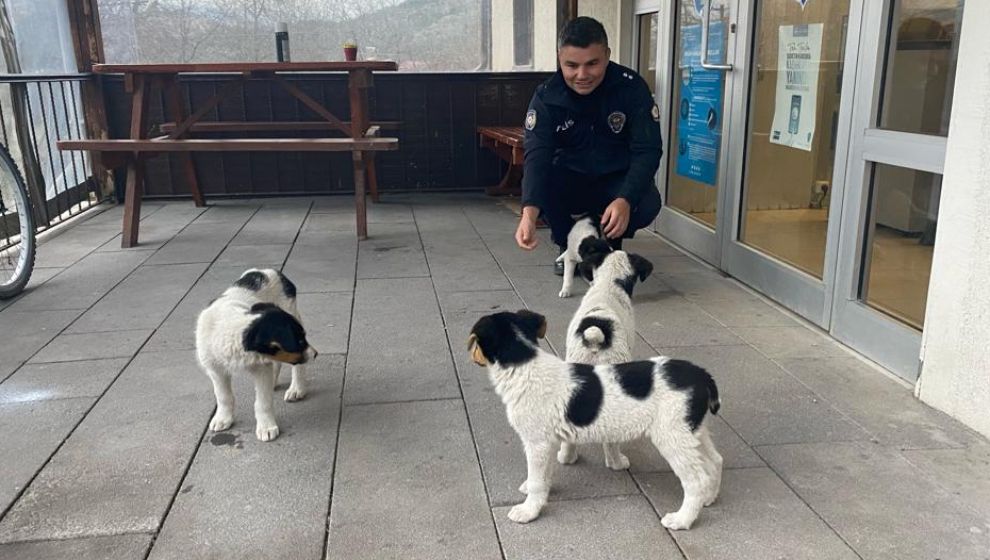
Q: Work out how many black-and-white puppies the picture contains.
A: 4